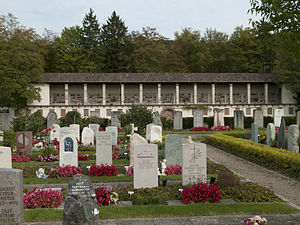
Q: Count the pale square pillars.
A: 12